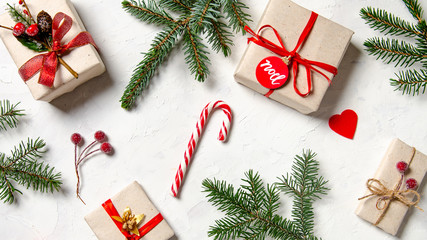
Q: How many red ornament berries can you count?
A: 7